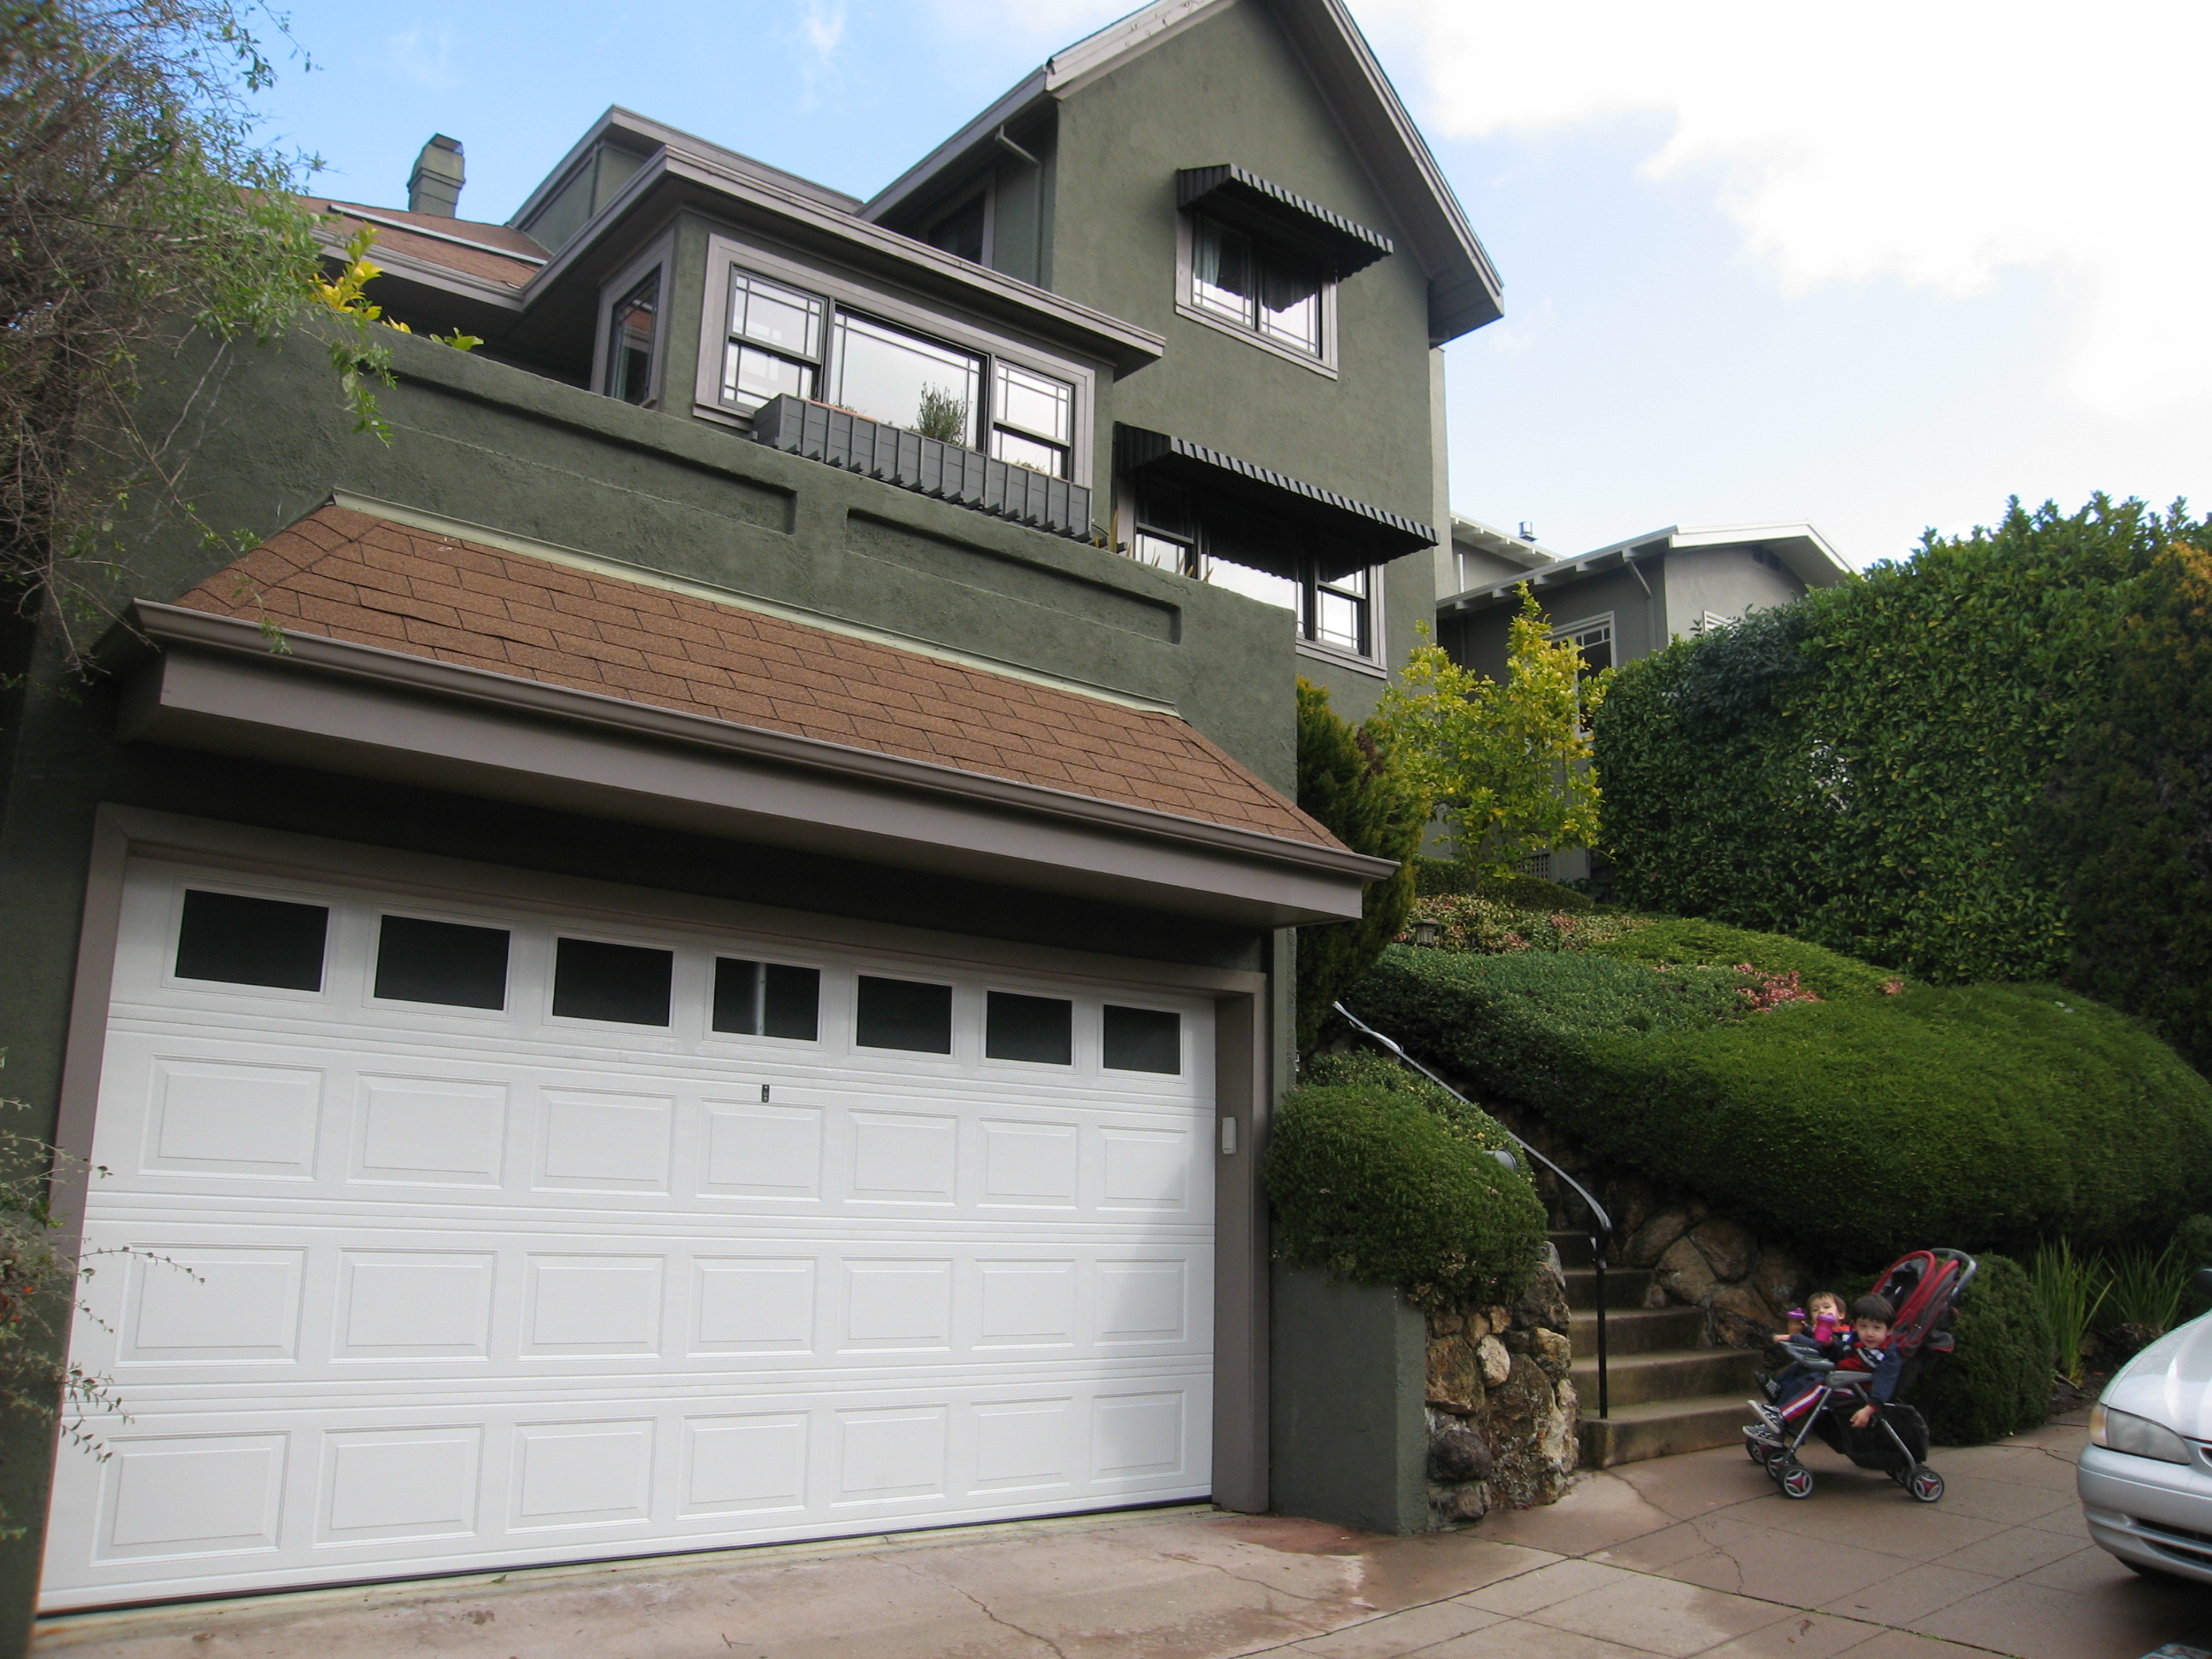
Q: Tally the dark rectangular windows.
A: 7